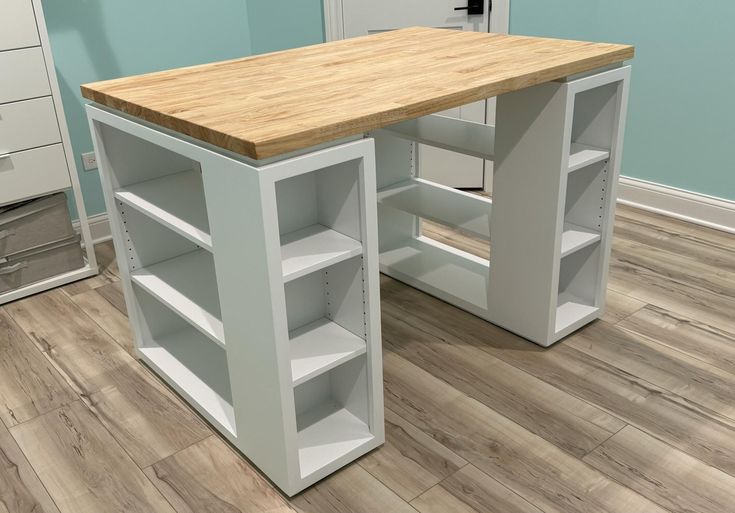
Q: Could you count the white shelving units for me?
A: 2